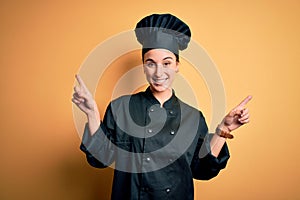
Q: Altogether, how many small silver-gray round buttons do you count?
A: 7